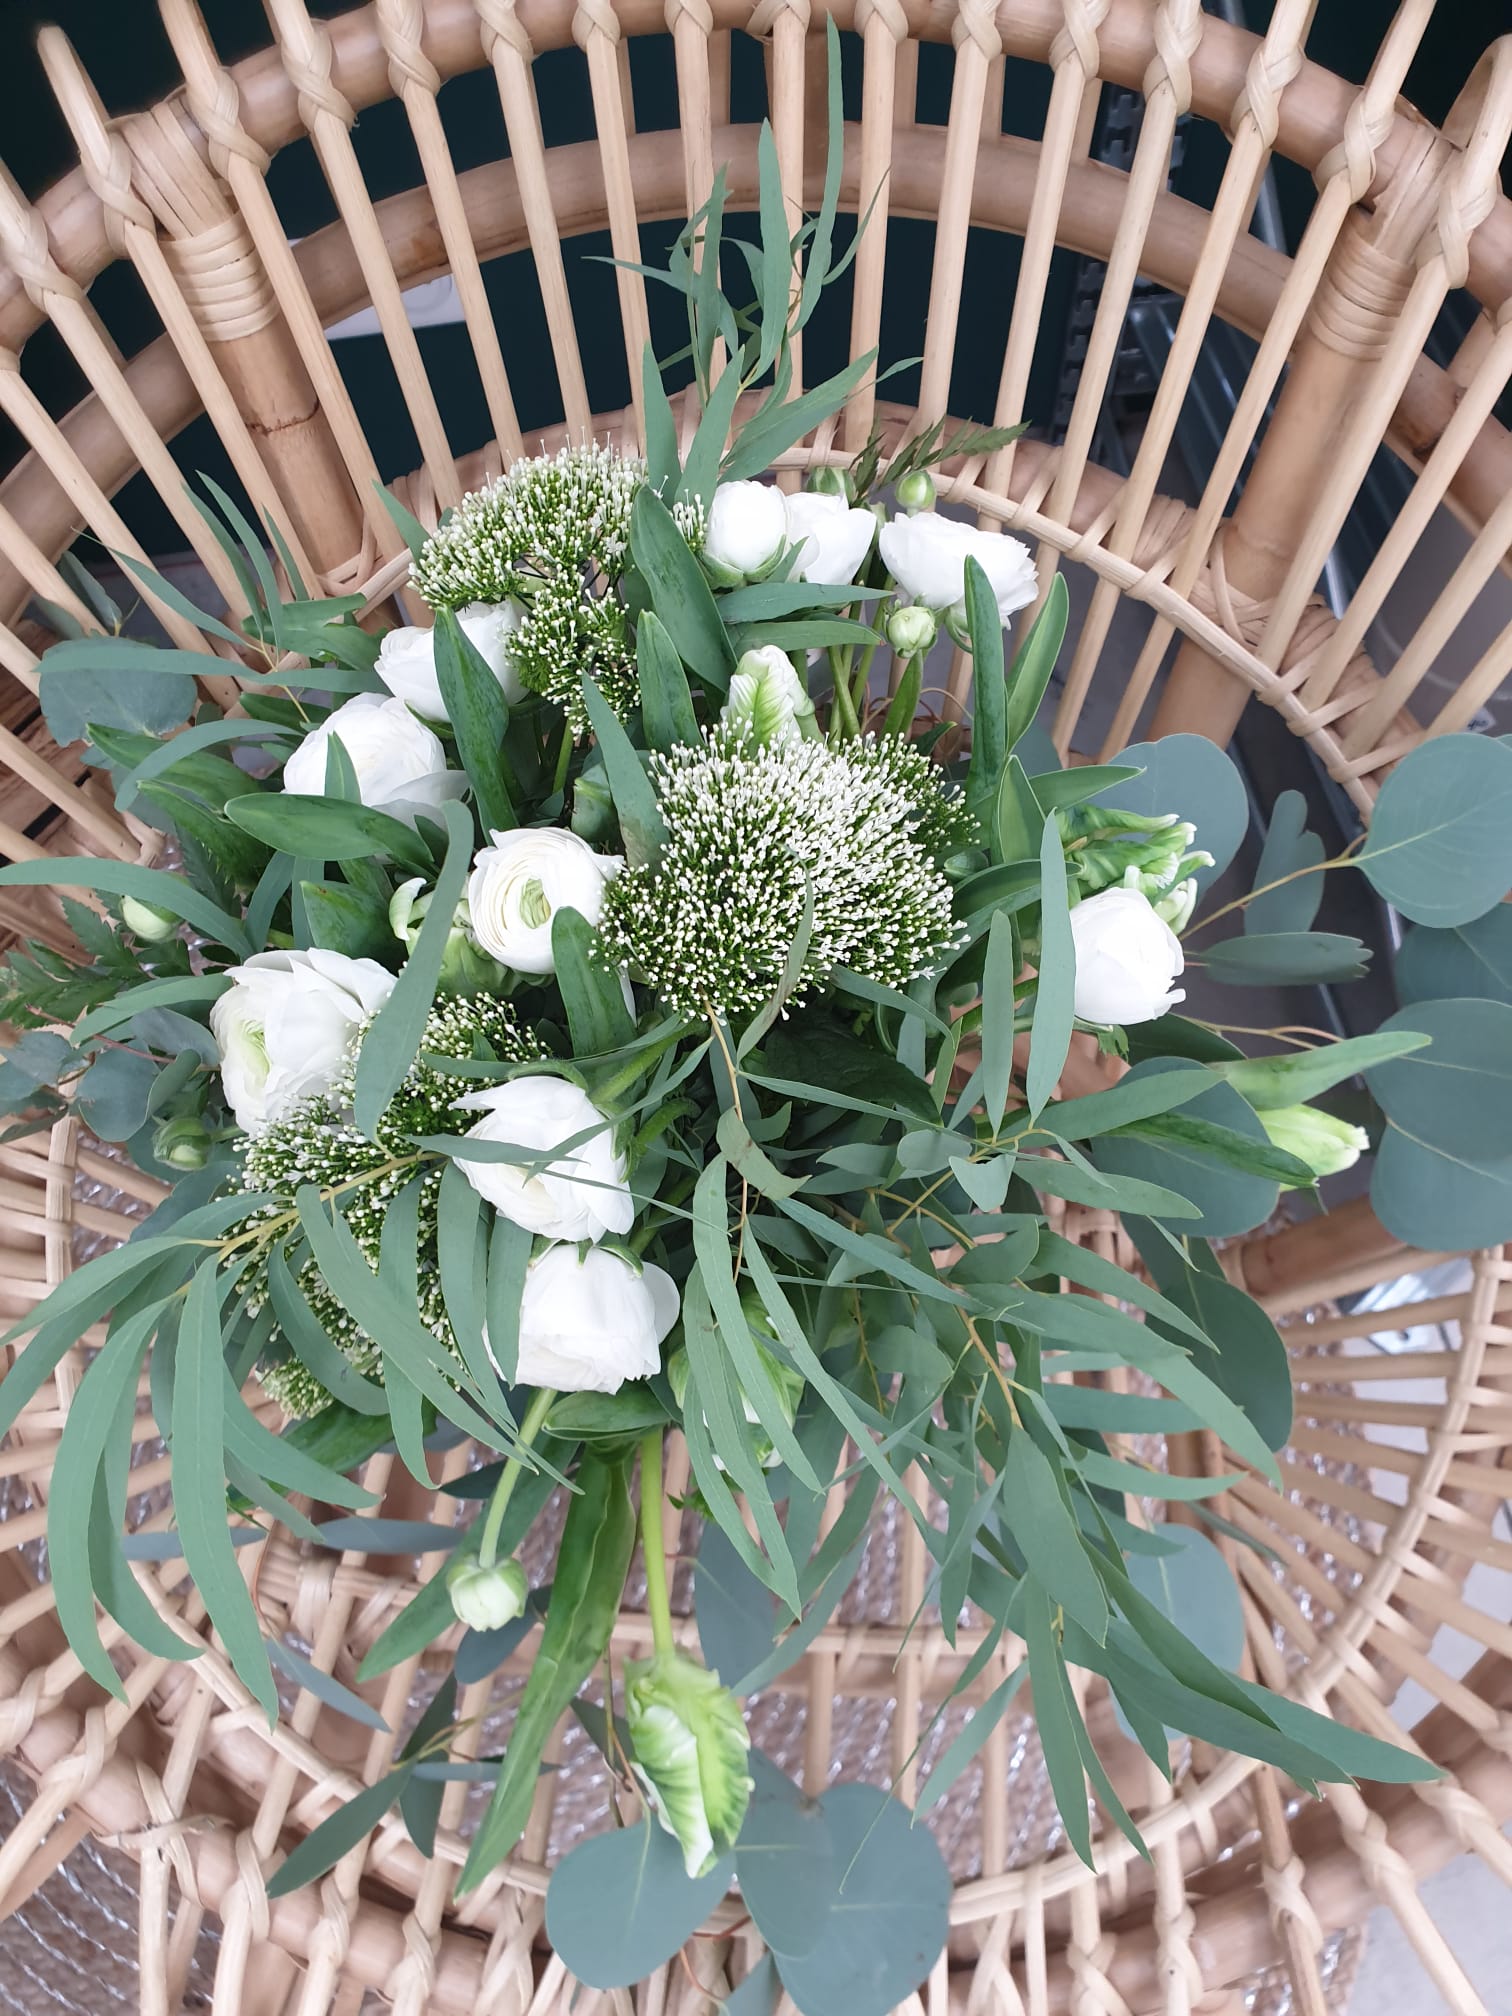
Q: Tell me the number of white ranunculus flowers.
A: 10